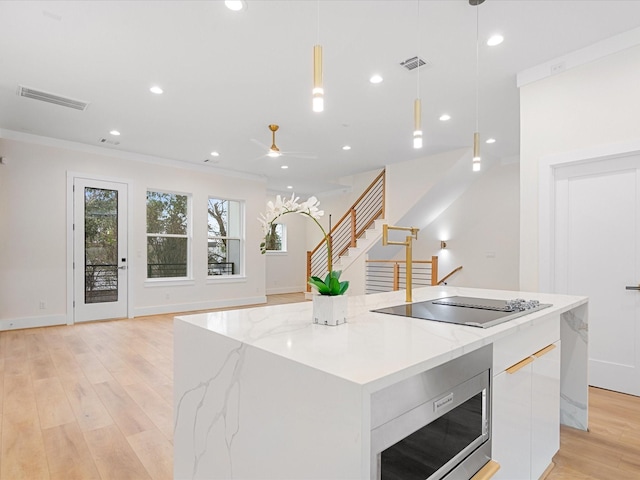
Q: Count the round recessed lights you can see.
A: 11